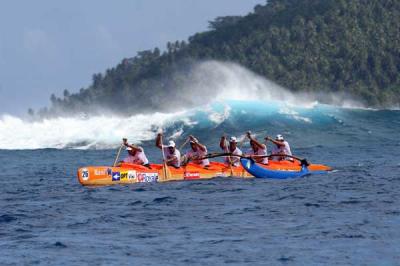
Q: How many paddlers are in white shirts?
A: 6